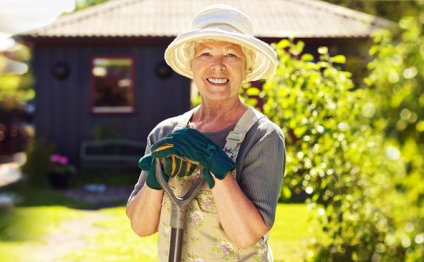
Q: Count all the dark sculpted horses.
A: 0